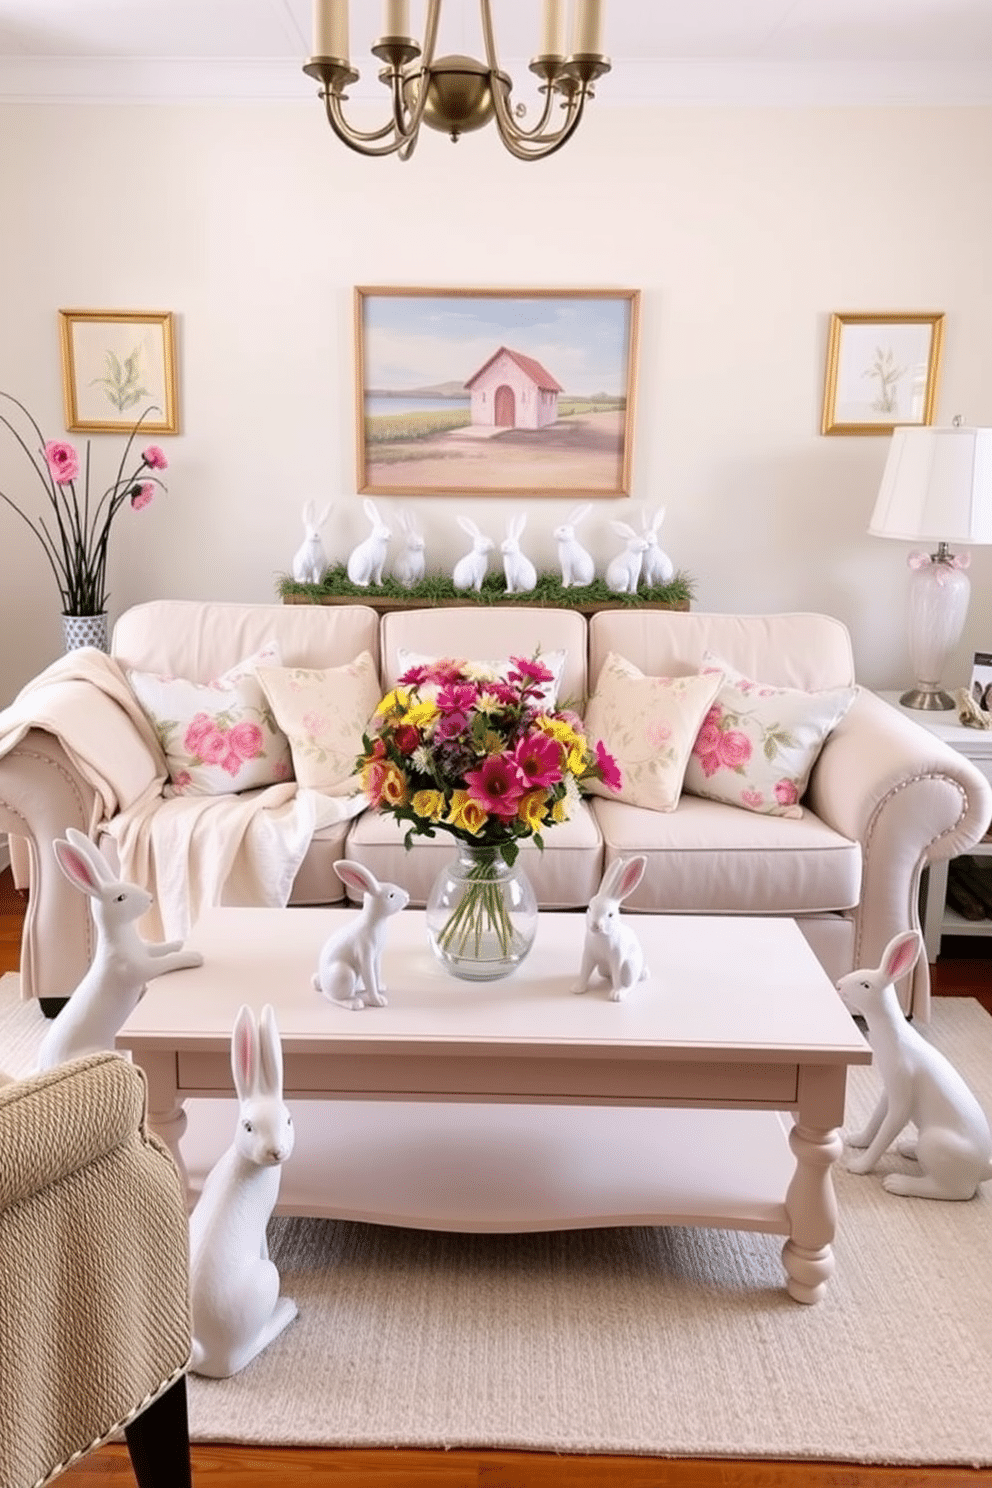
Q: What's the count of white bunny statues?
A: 13